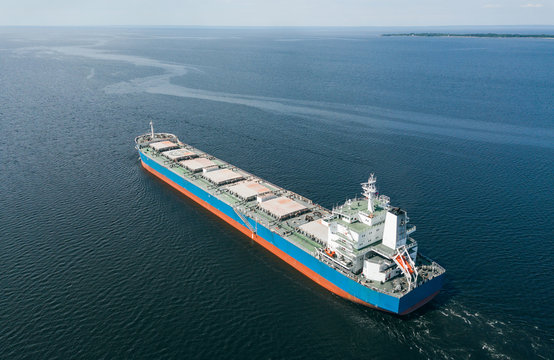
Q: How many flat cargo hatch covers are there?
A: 7